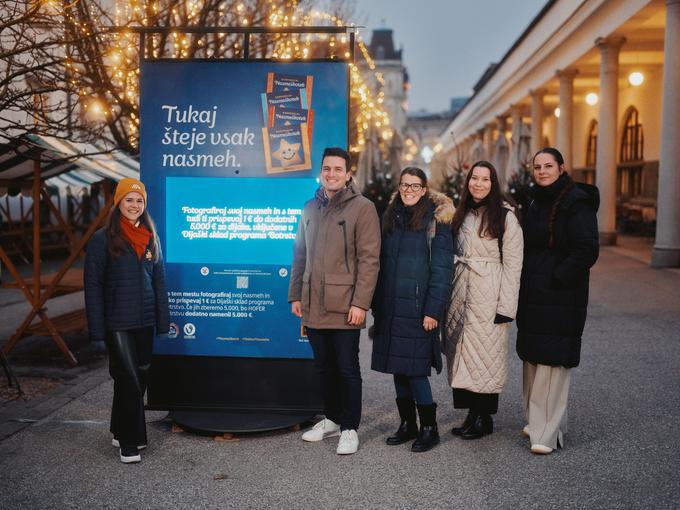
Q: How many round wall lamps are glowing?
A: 3